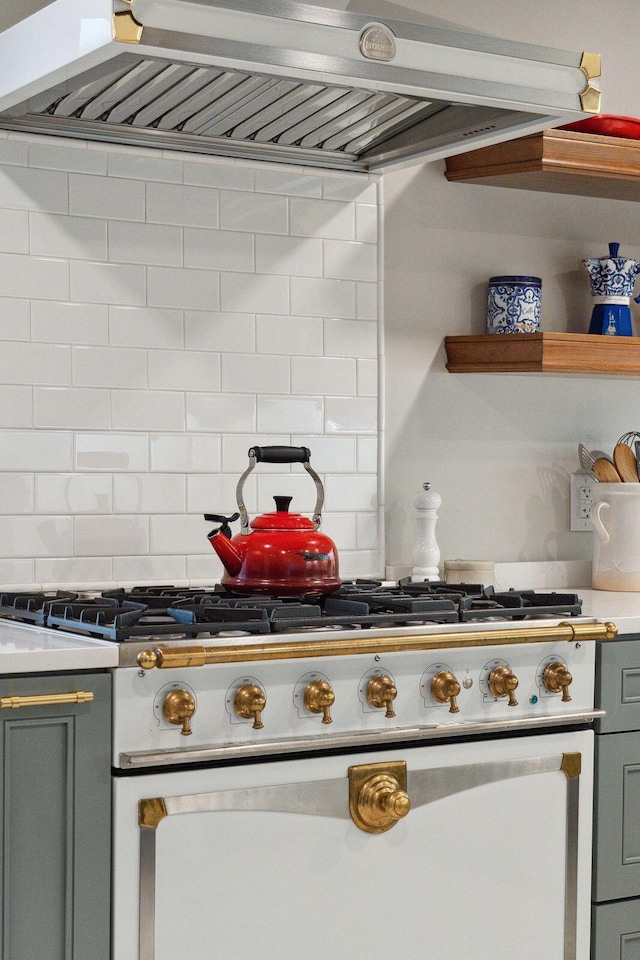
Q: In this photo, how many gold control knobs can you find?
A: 7